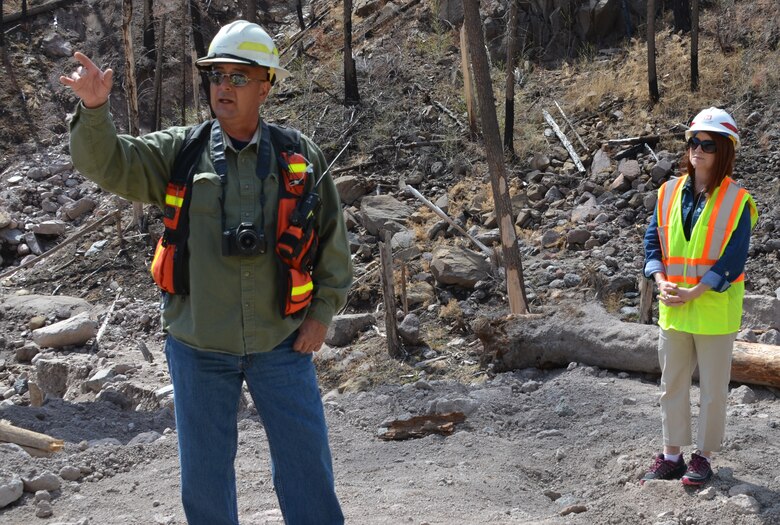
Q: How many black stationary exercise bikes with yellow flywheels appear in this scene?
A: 0